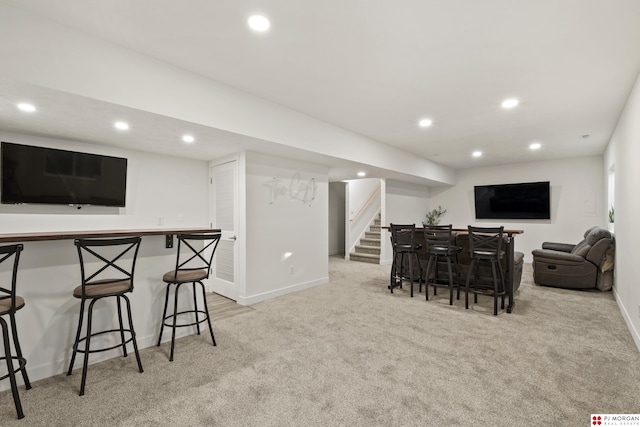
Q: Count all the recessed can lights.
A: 9